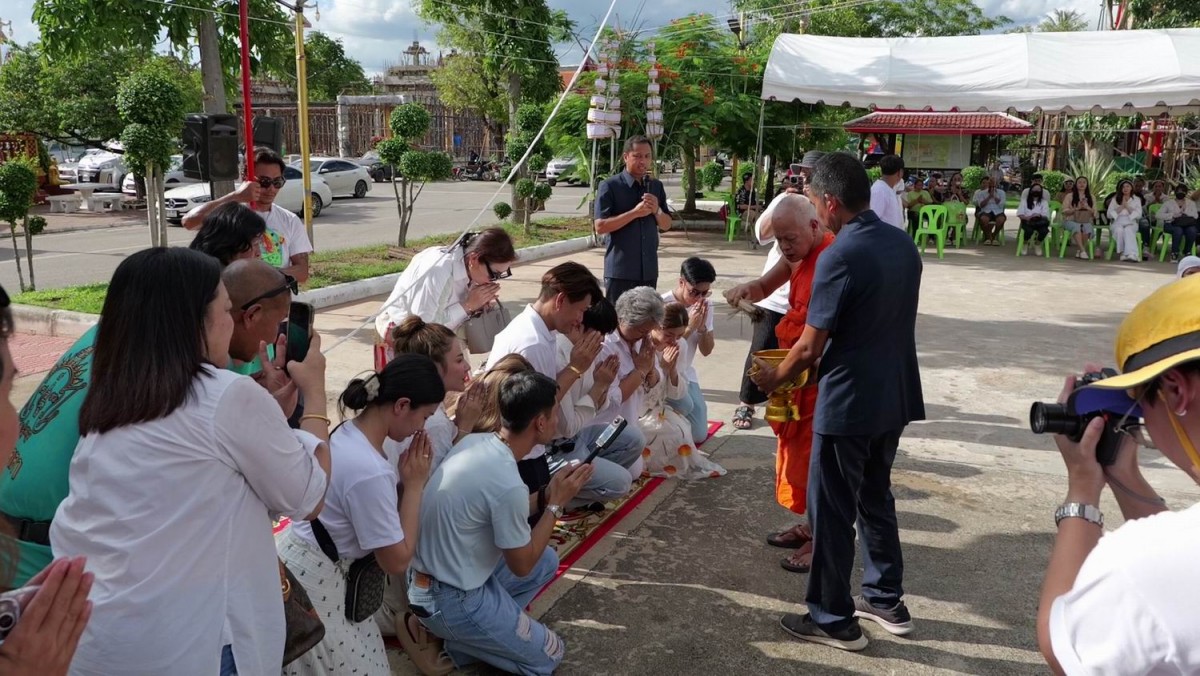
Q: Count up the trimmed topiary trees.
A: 4